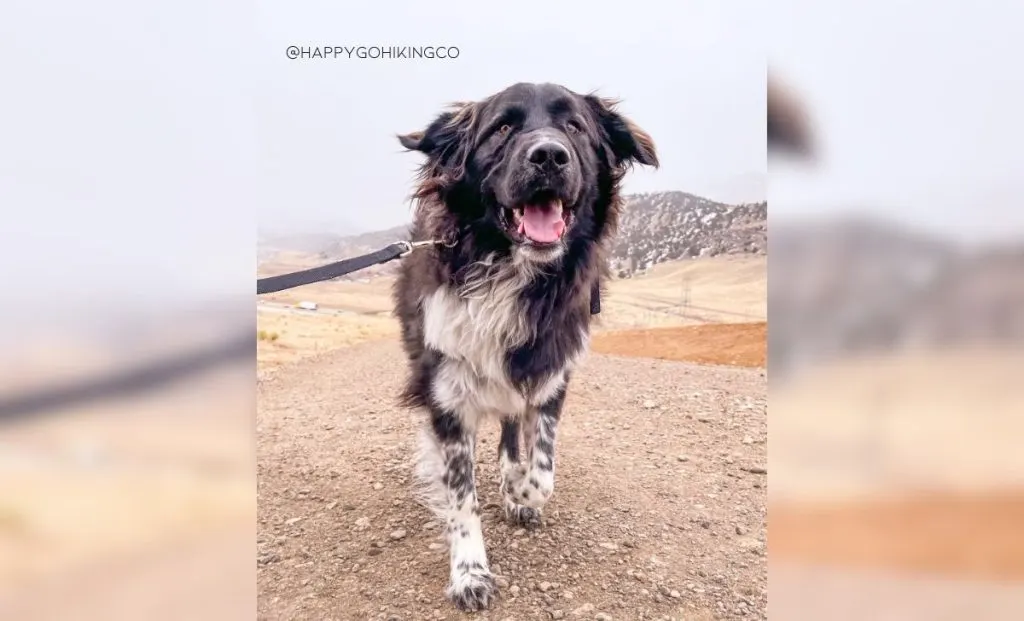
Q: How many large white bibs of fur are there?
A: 1